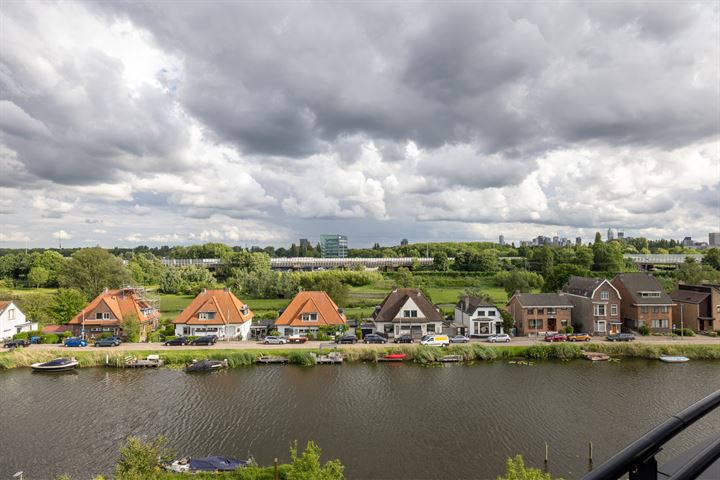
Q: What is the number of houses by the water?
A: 10